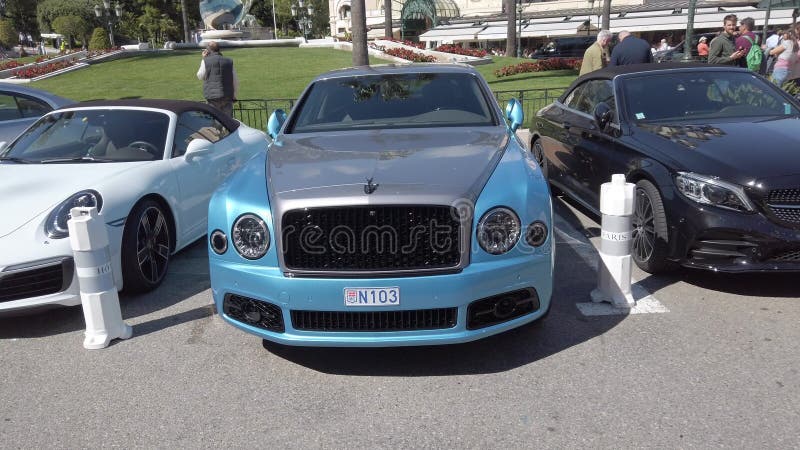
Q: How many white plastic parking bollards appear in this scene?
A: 2